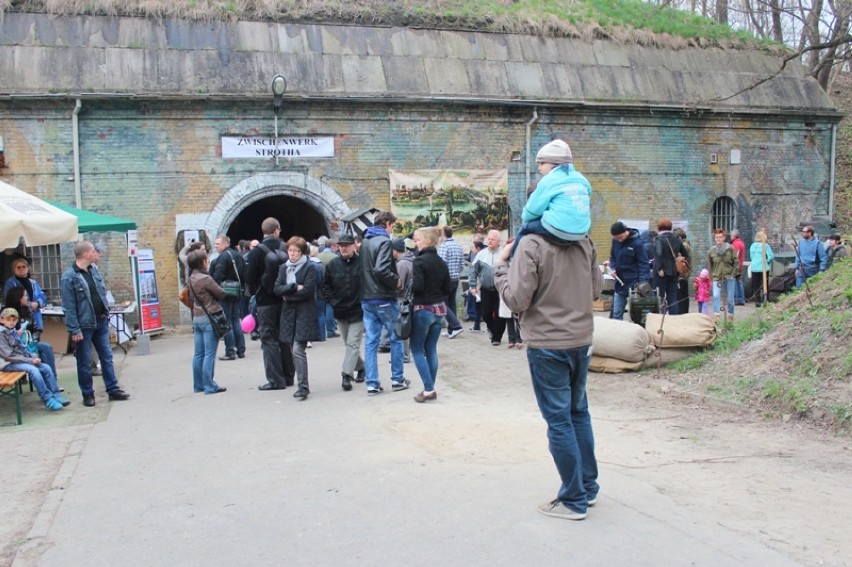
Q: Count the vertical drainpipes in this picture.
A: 3